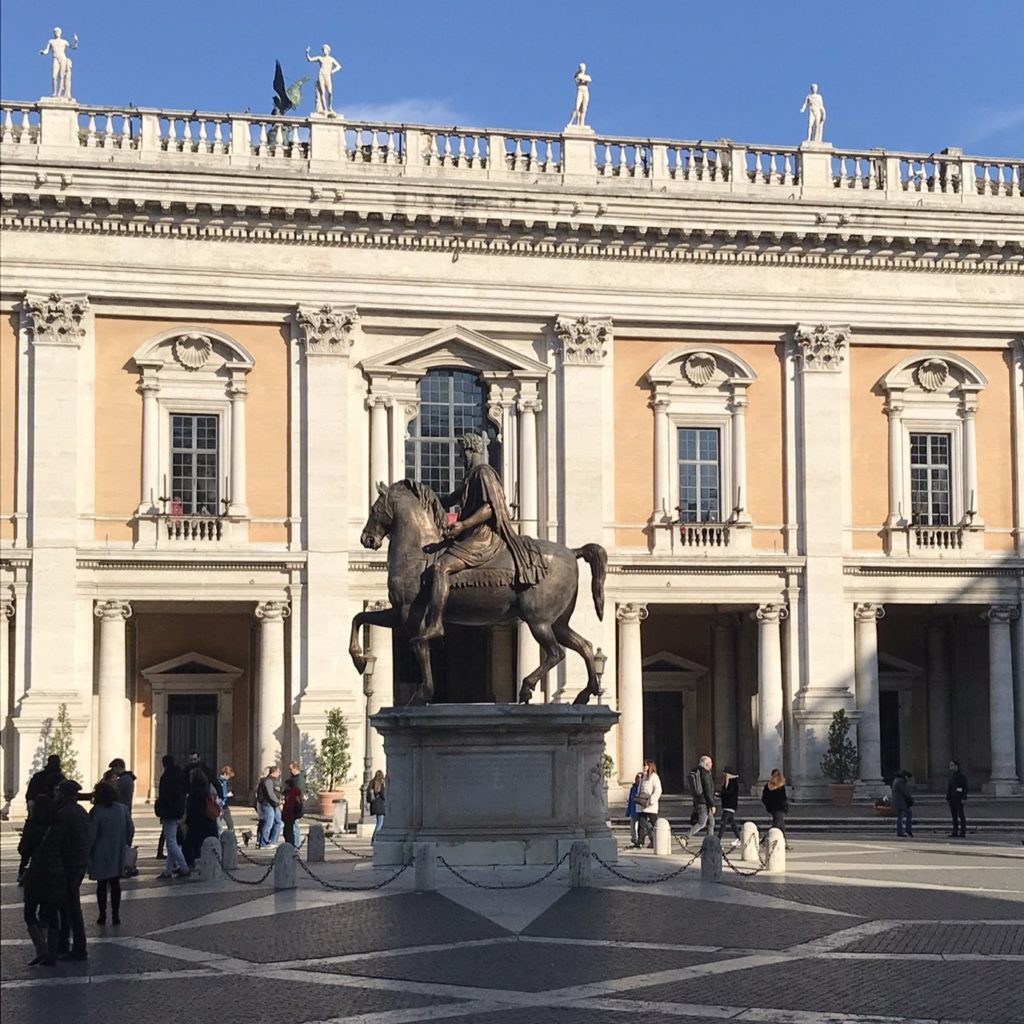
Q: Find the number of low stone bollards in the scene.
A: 10